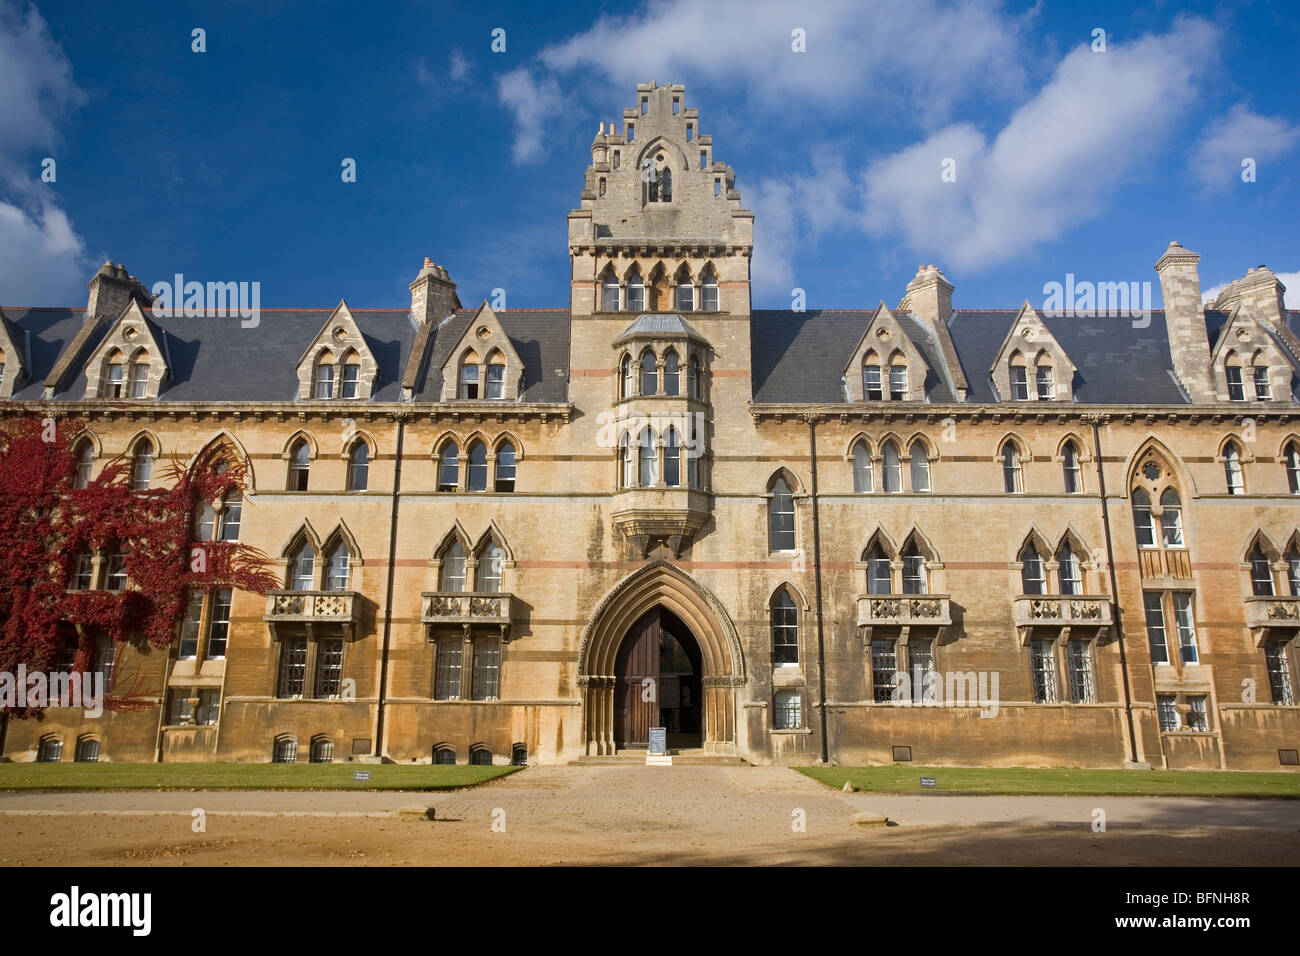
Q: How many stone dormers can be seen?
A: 7